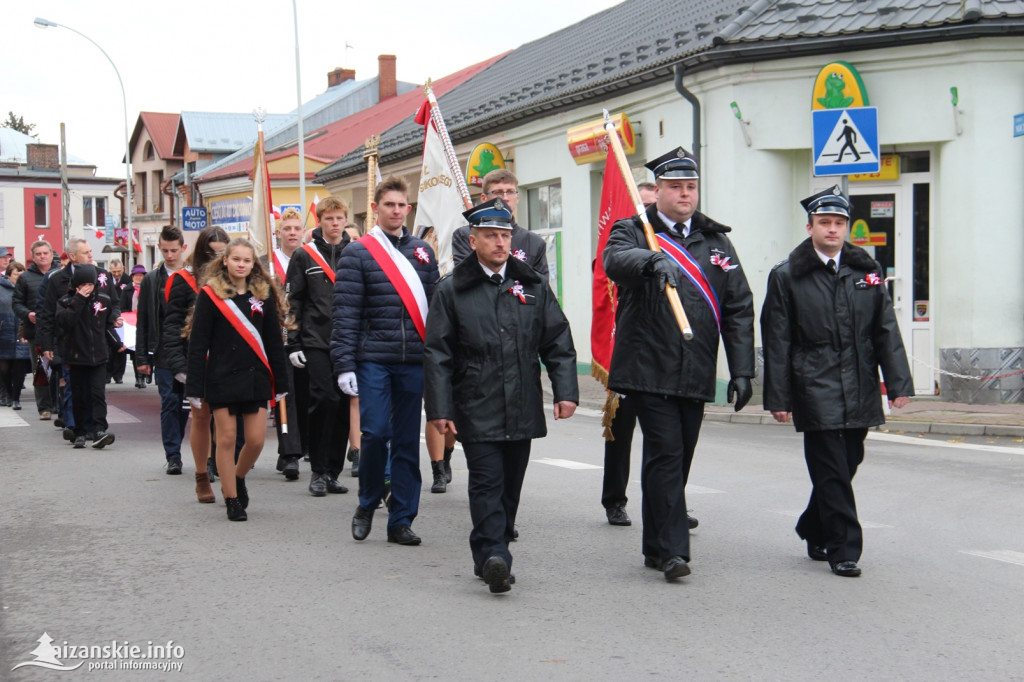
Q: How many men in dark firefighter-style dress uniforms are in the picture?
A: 3